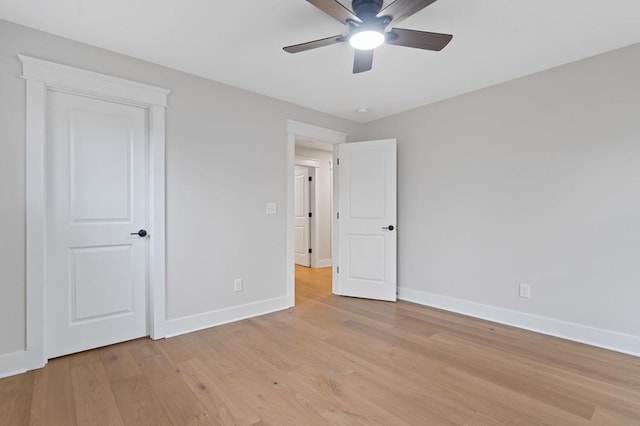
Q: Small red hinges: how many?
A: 0